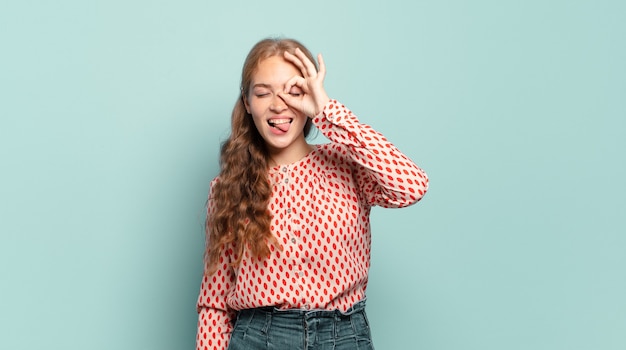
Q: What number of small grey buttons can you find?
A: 6